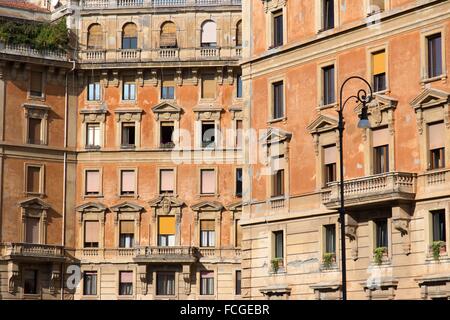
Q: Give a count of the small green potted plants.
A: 4